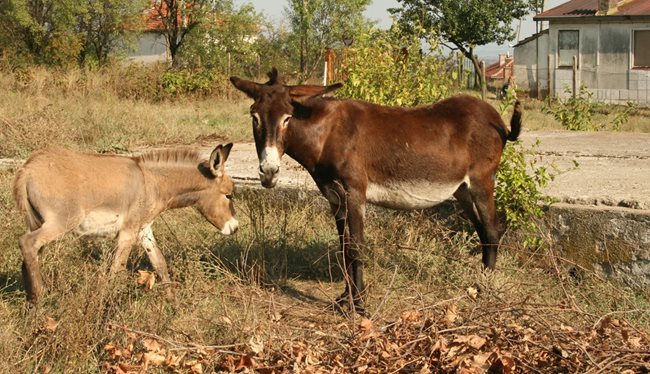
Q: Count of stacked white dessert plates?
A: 0